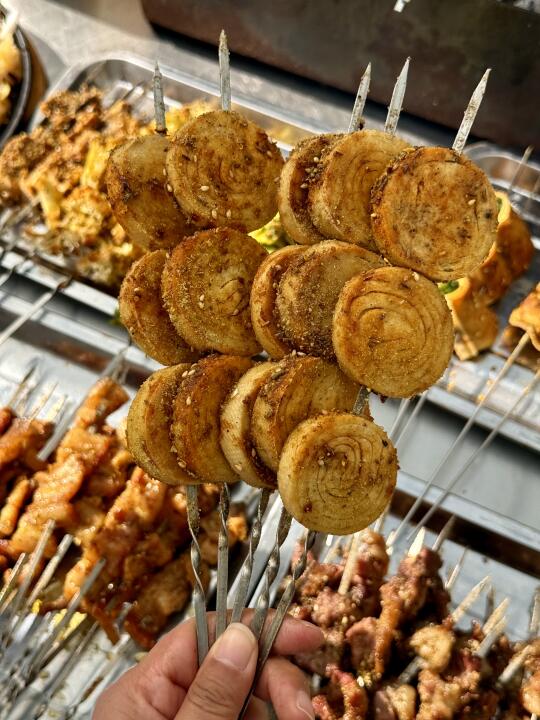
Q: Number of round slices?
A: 15